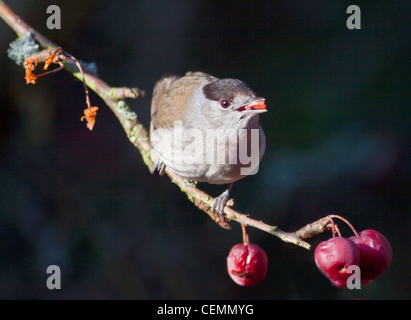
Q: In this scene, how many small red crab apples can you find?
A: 3